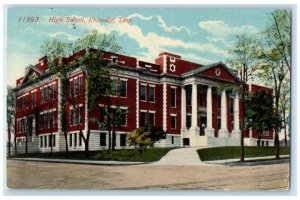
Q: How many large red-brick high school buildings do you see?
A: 1